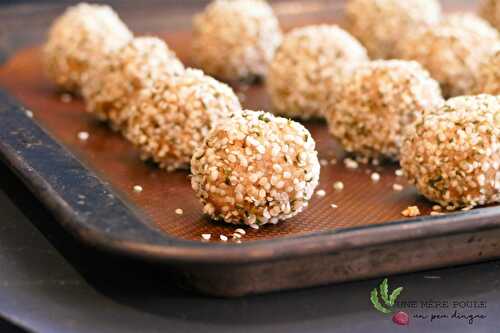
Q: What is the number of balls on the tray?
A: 12